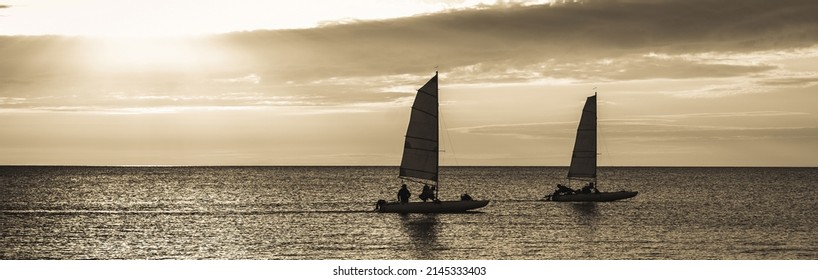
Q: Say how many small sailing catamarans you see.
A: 2